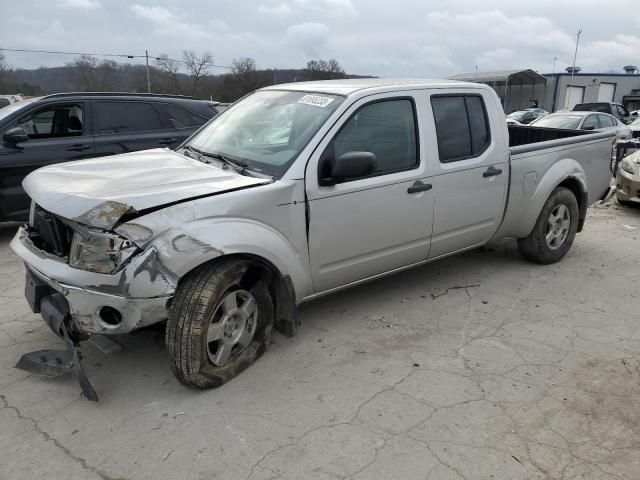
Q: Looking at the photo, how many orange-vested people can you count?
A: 0